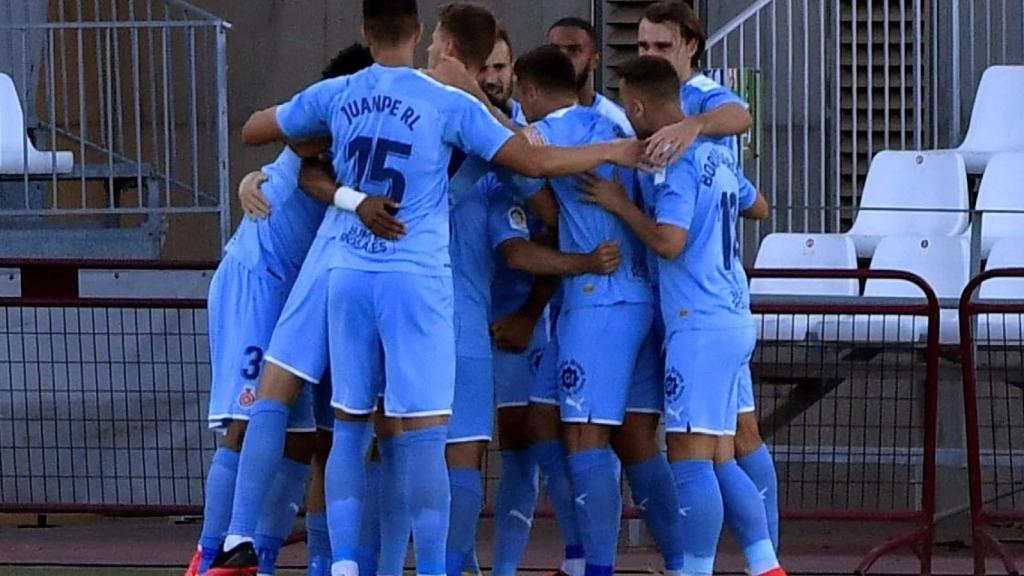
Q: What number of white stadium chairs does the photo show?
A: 7